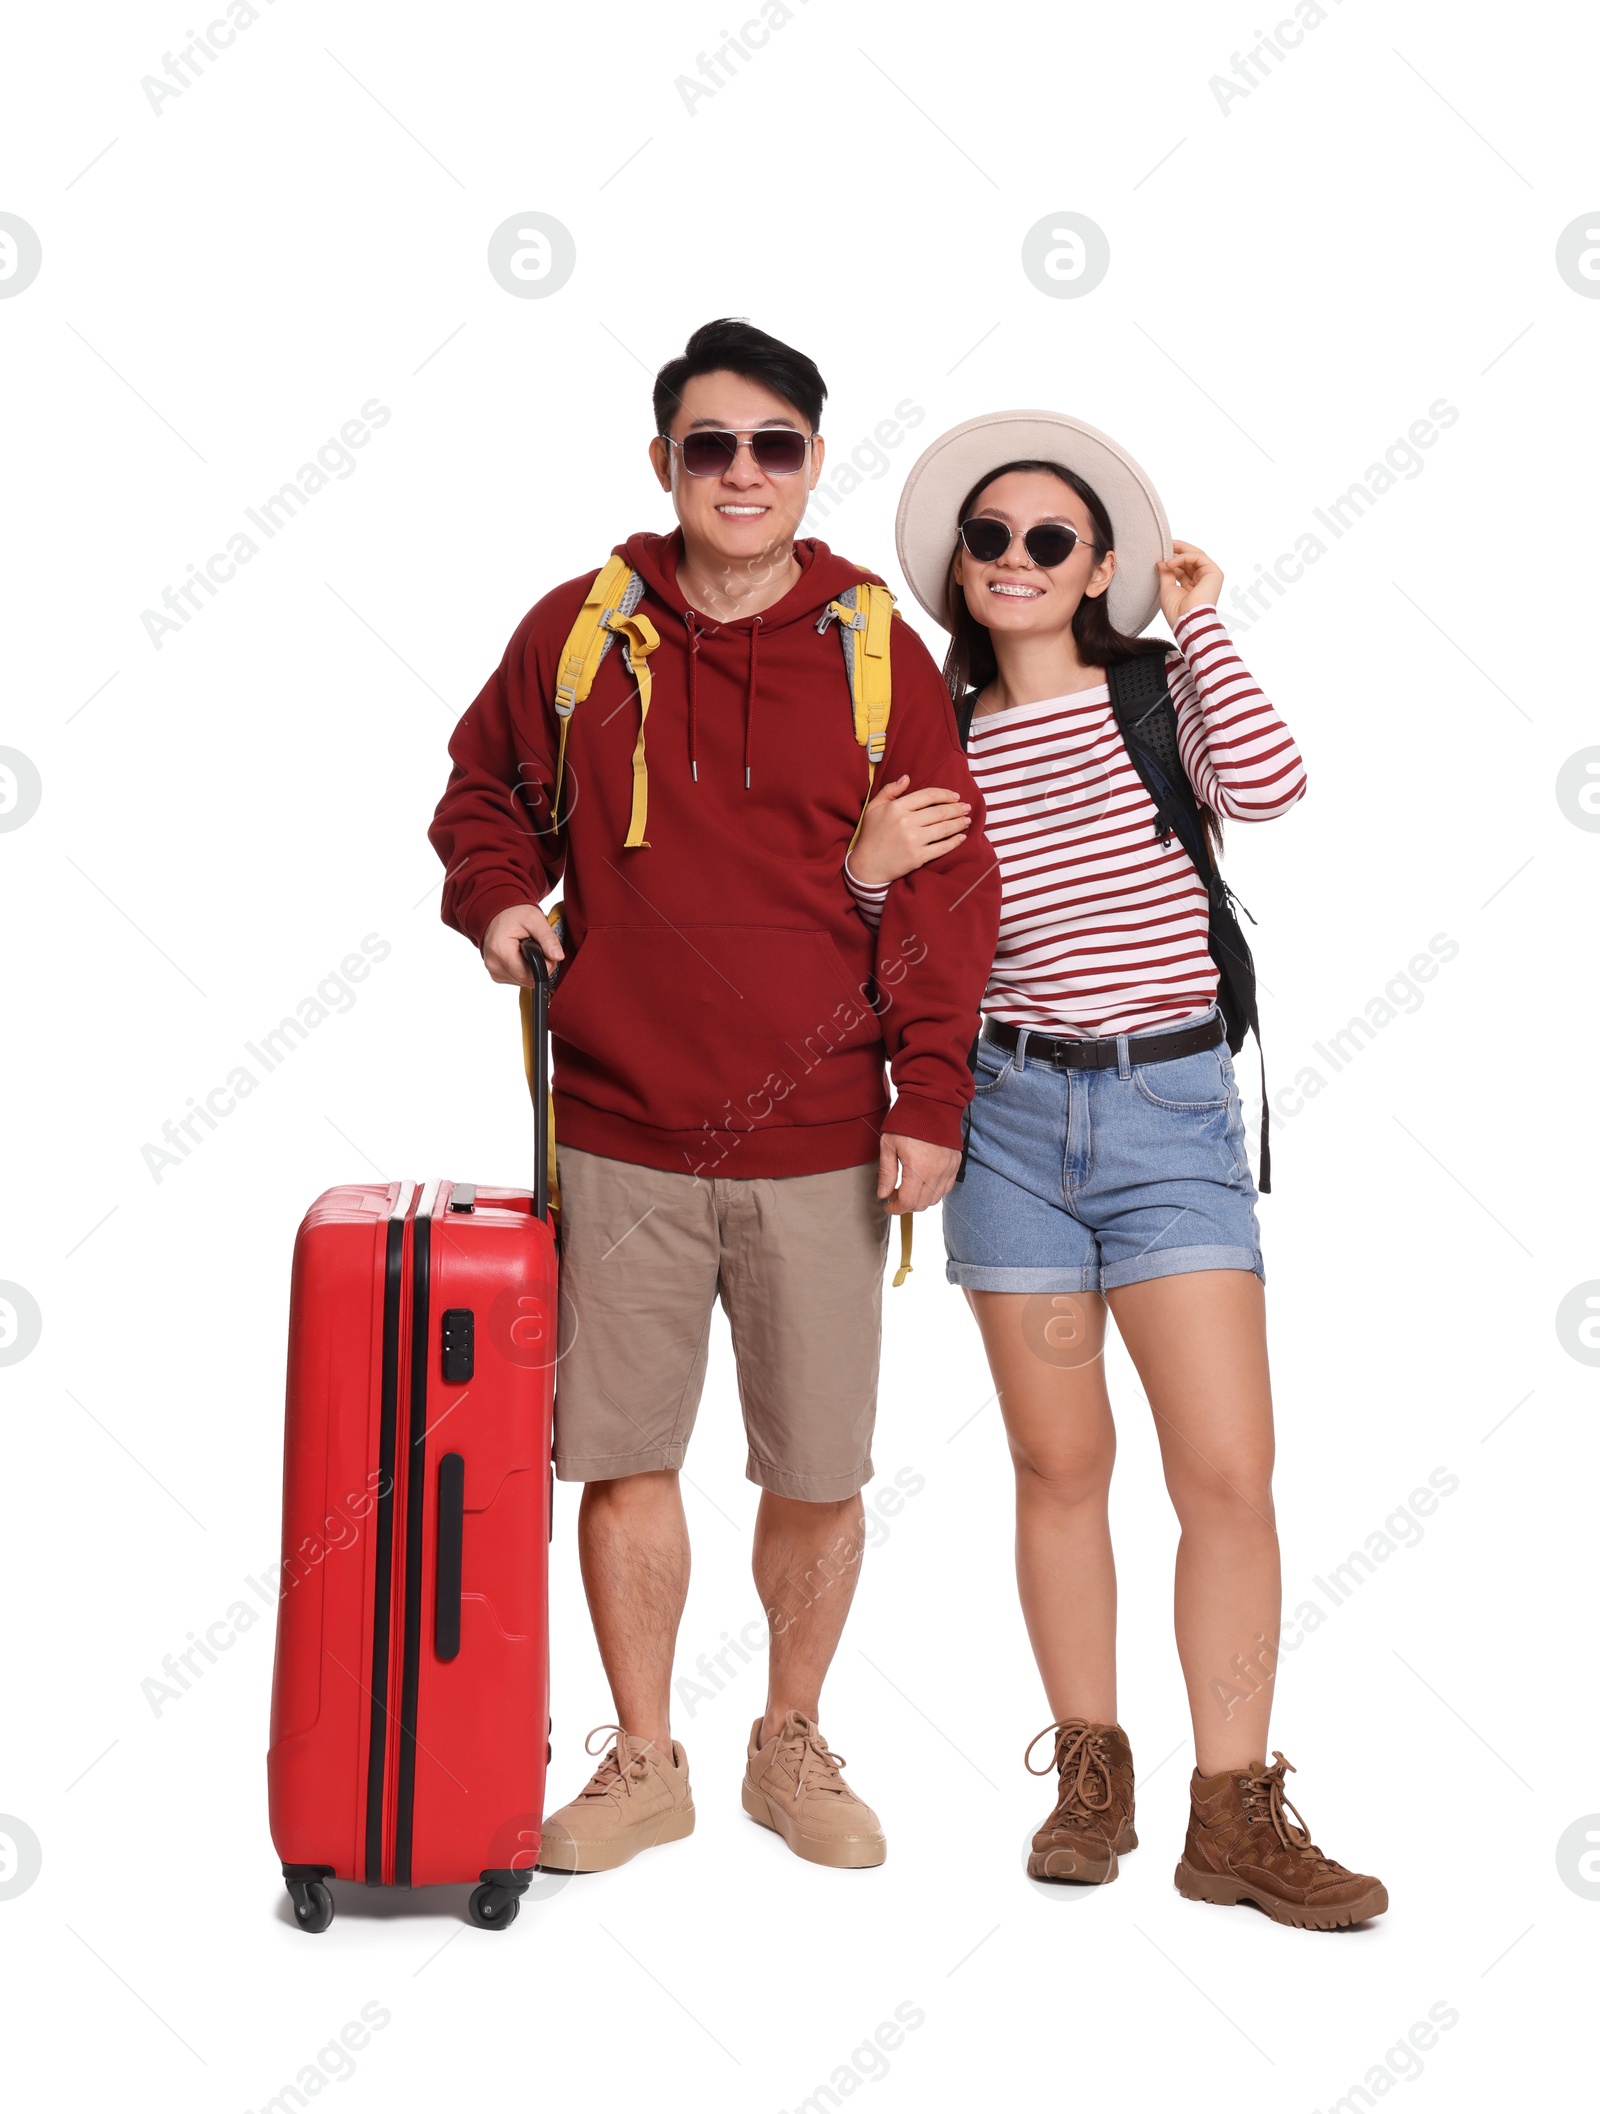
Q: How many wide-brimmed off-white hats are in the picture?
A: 1